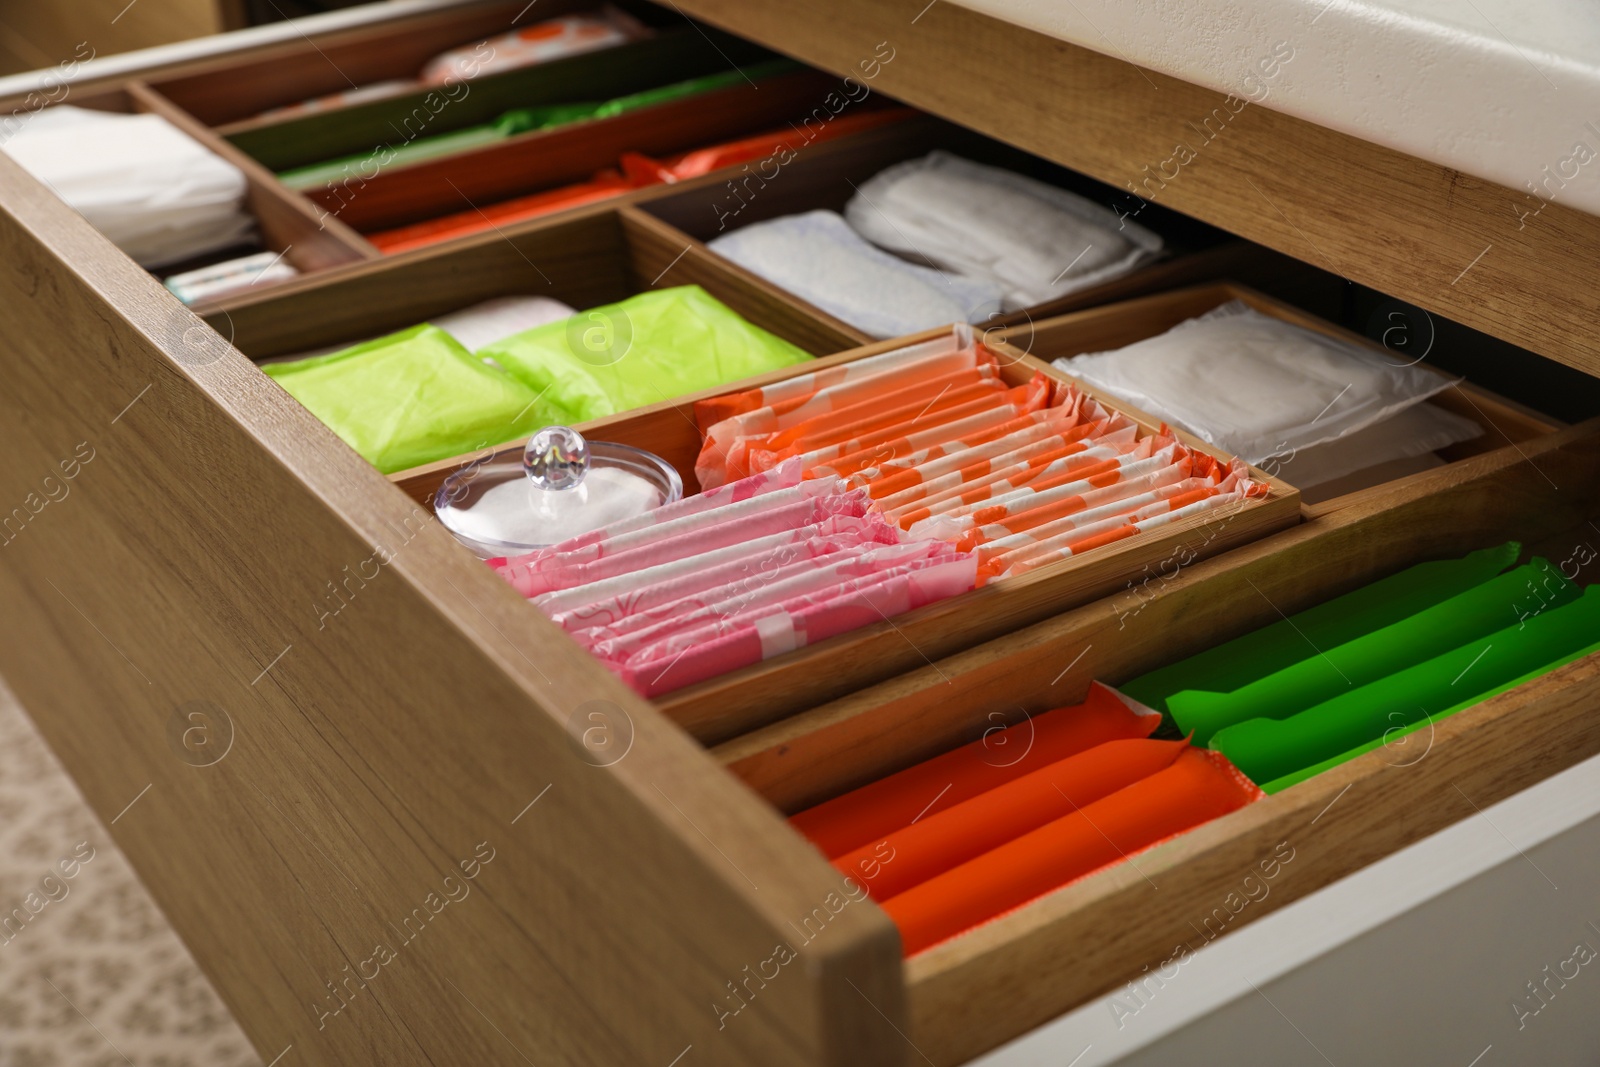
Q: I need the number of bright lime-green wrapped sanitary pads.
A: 2